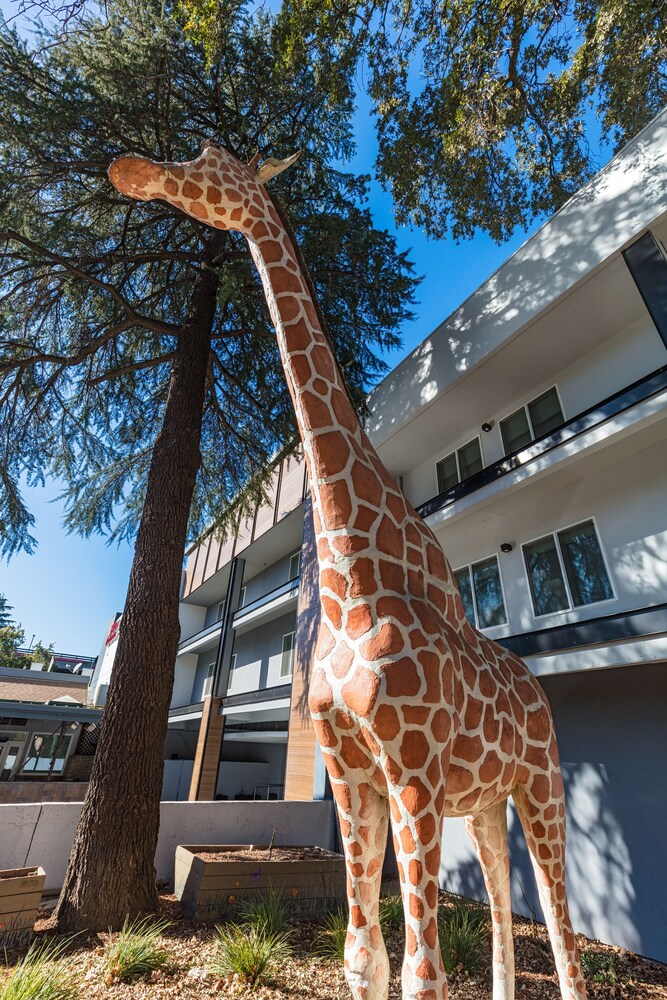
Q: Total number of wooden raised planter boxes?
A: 2